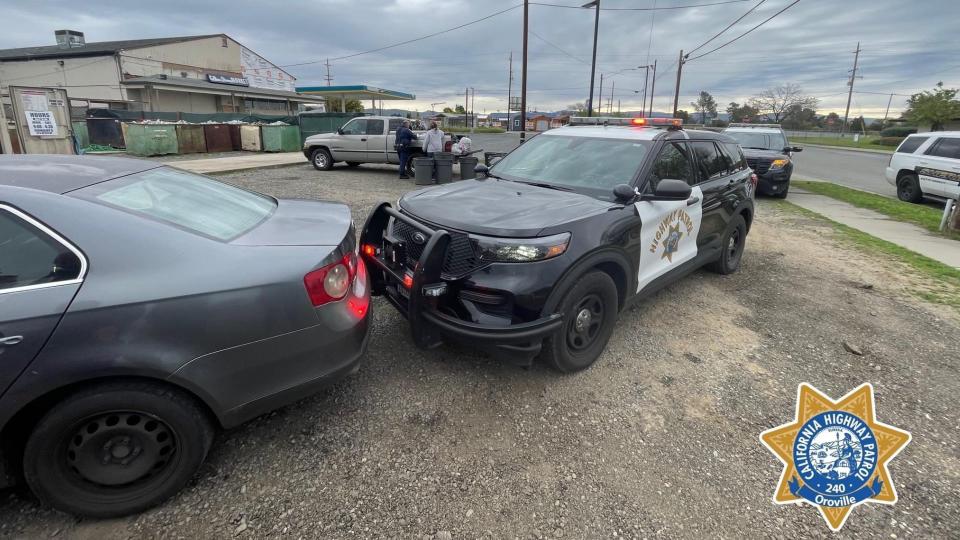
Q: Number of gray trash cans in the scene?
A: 3